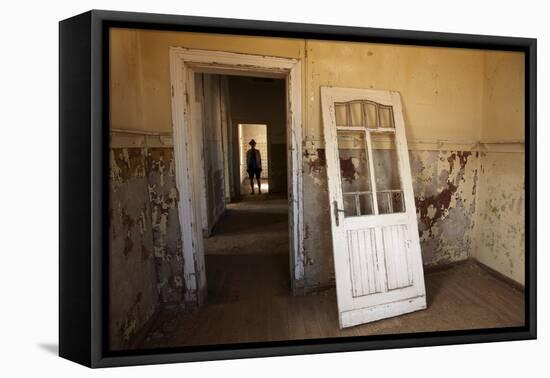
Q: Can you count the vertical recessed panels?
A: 2